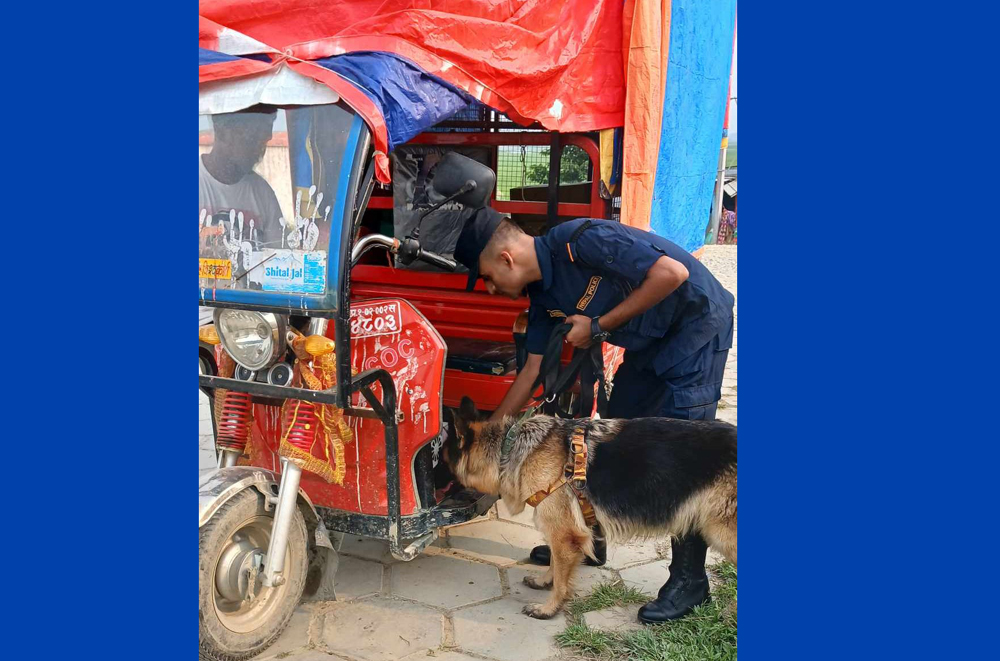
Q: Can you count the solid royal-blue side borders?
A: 2